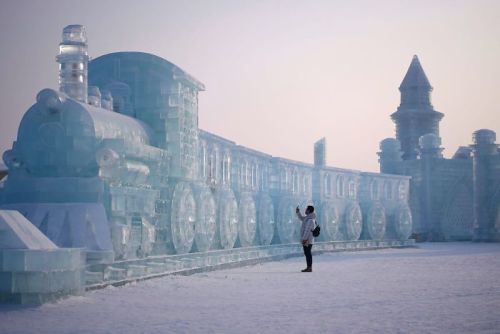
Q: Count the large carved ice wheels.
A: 11